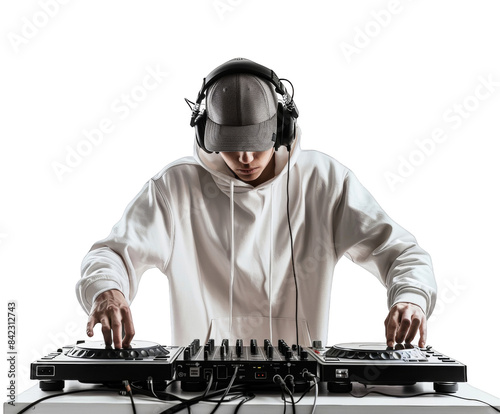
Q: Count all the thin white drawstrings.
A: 2